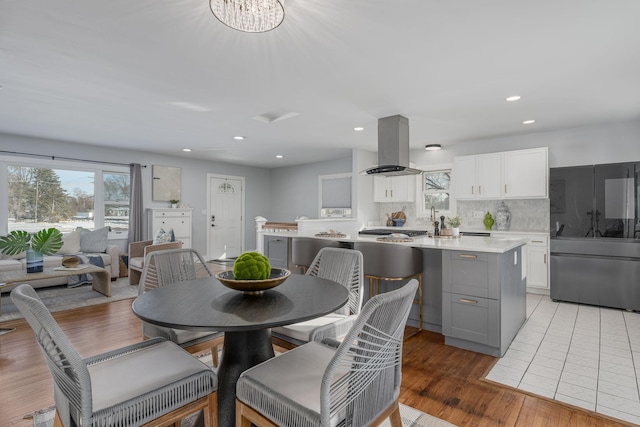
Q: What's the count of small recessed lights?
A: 6